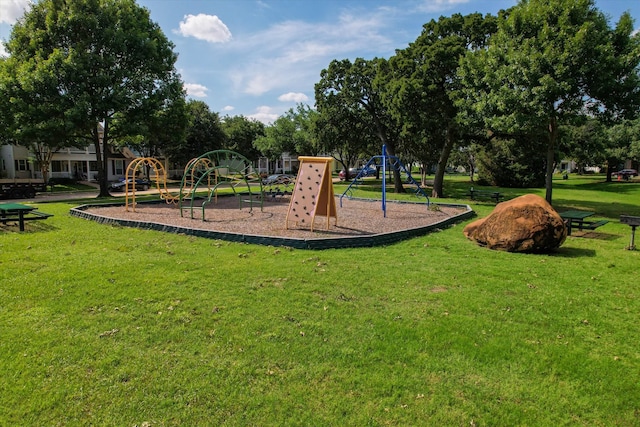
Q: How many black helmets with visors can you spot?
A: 0